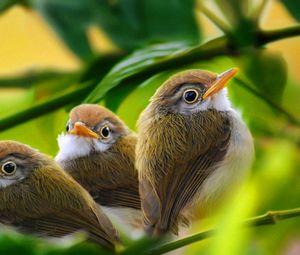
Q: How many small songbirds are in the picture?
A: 3